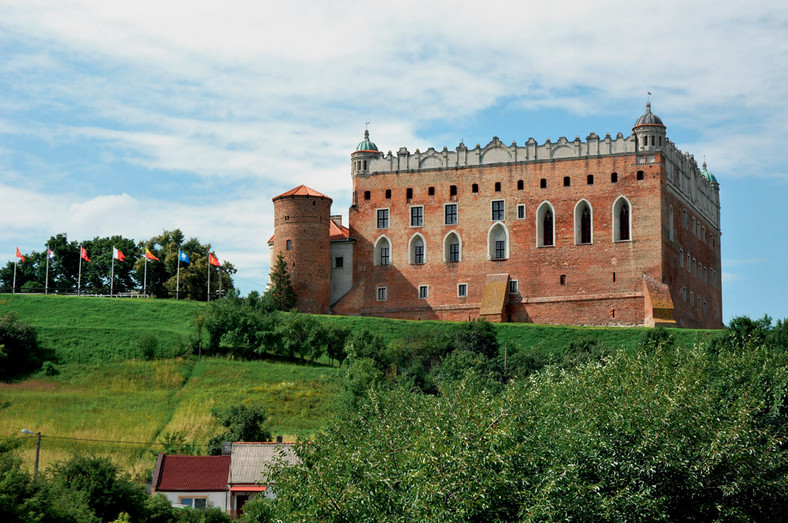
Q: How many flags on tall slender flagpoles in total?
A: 7